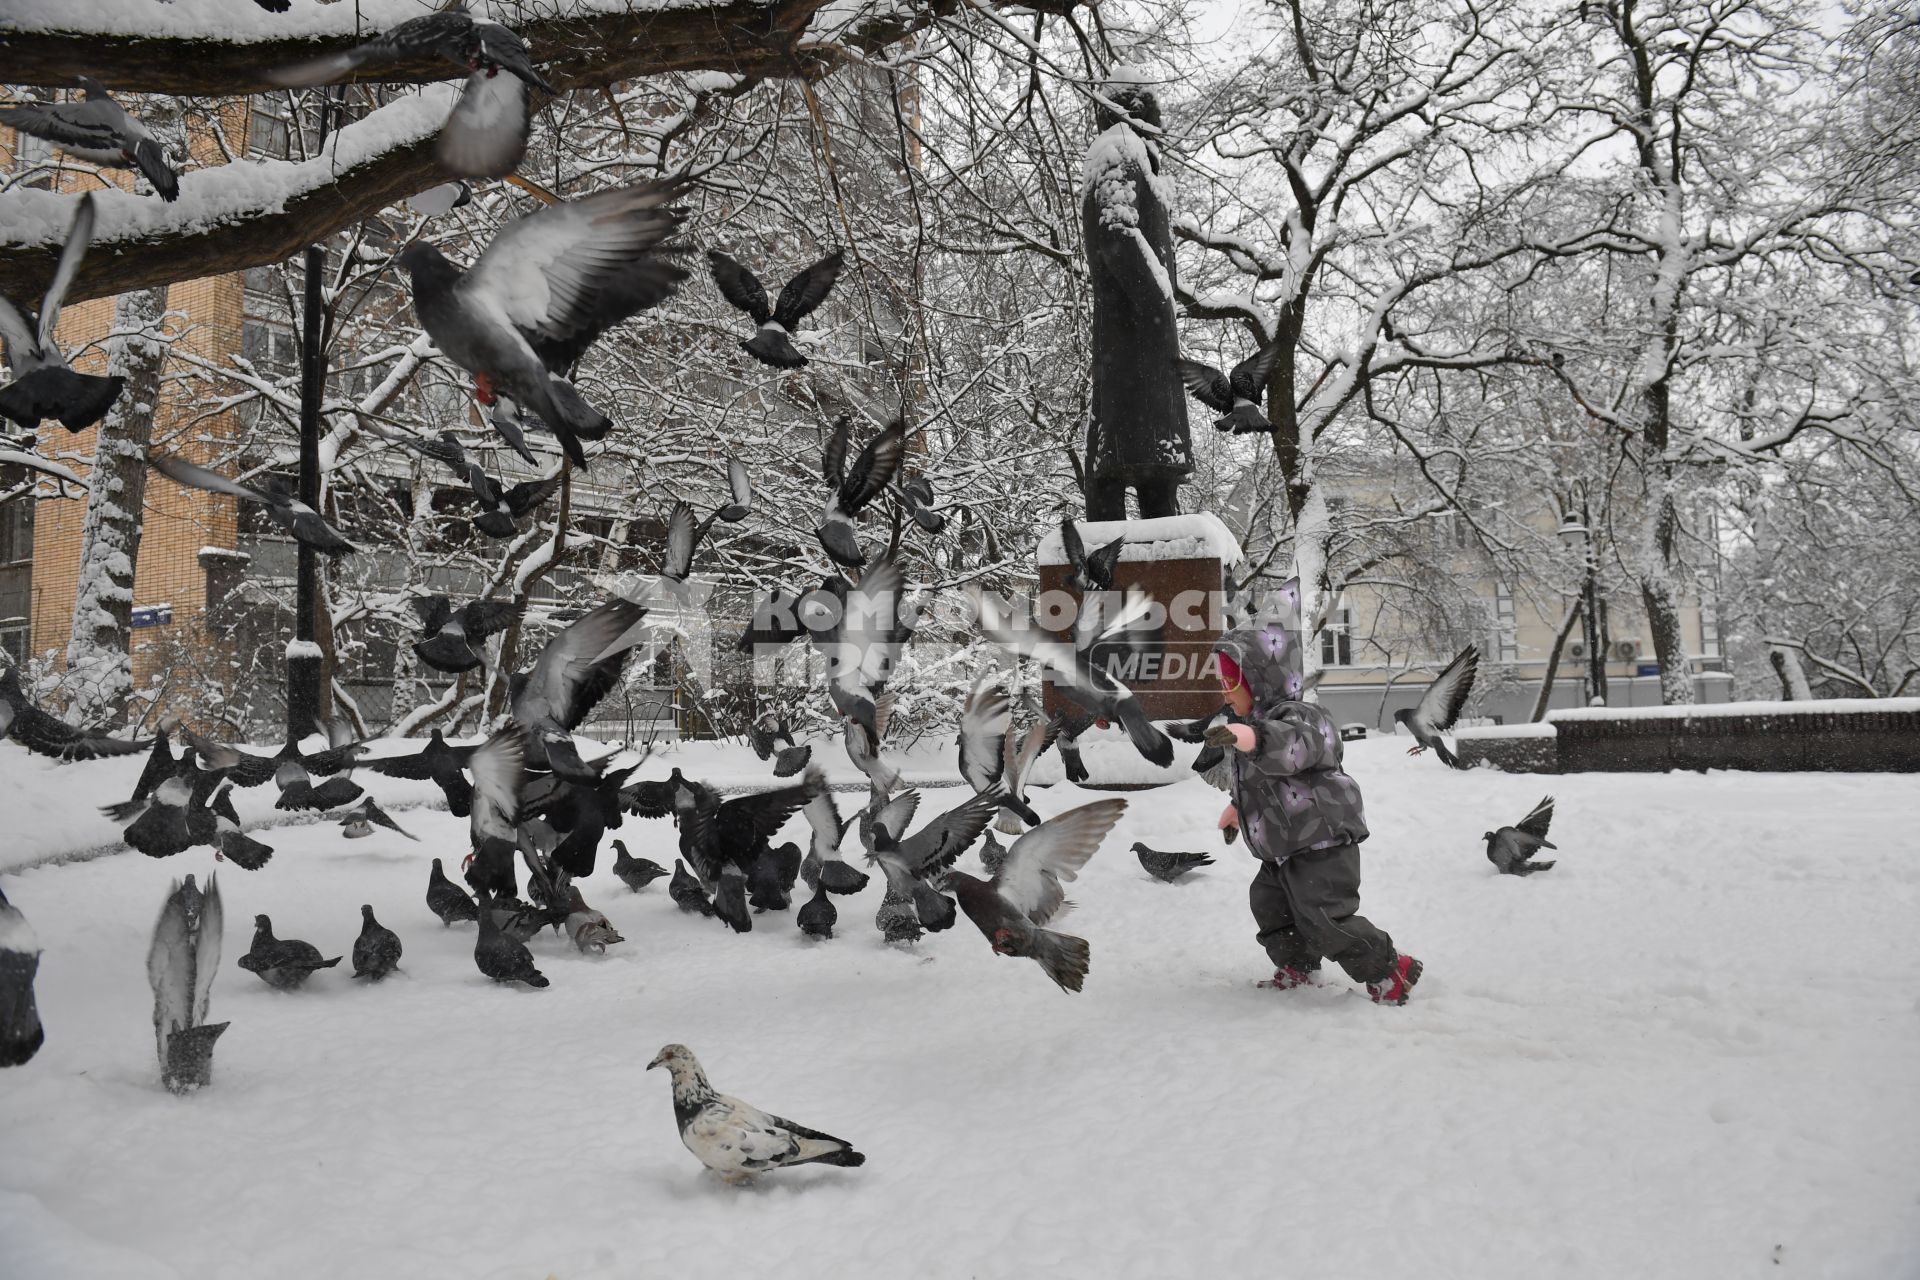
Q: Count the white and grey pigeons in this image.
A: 1